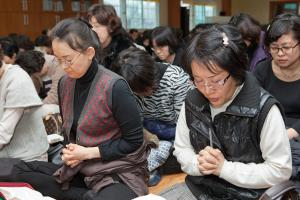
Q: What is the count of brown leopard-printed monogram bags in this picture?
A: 1